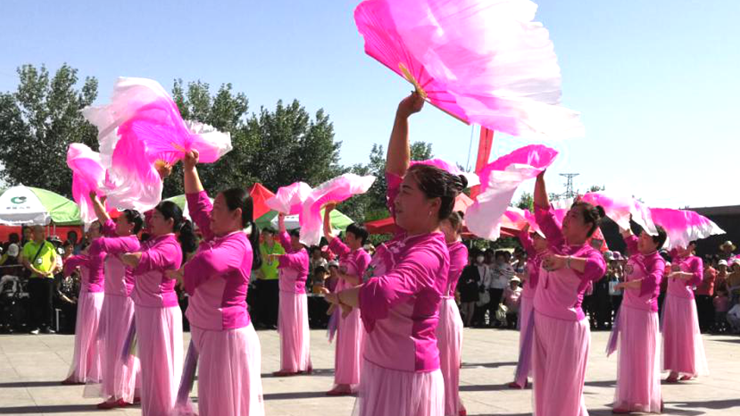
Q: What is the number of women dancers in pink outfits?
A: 12